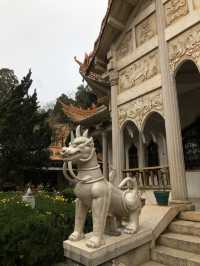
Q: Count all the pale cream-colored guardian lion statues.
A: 1